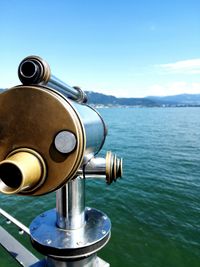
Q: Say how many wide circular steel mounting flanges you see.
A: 1